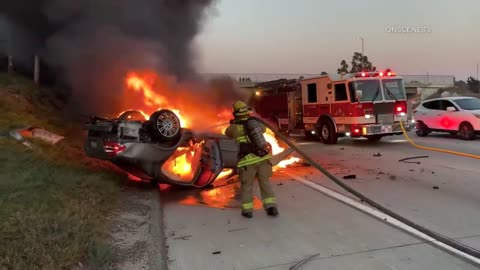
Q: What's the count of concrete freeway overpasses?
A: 1